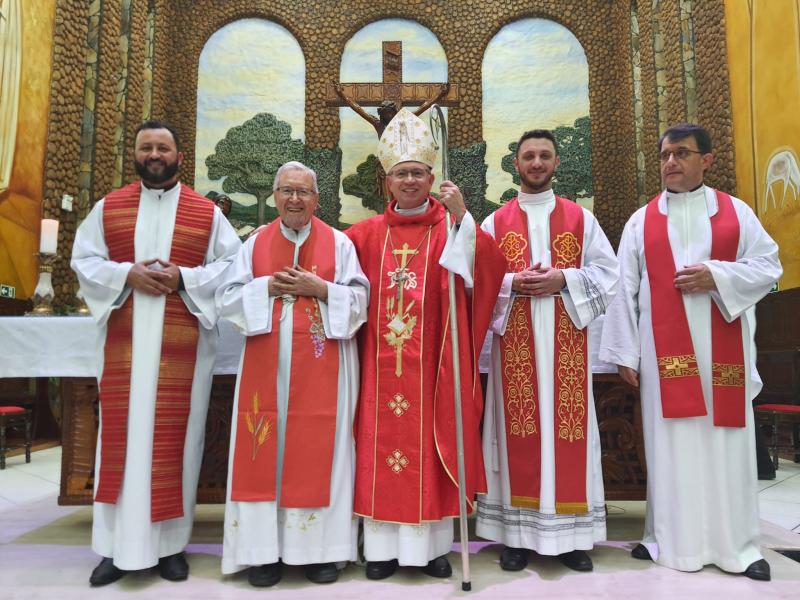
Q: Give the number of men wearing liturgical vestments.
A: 5